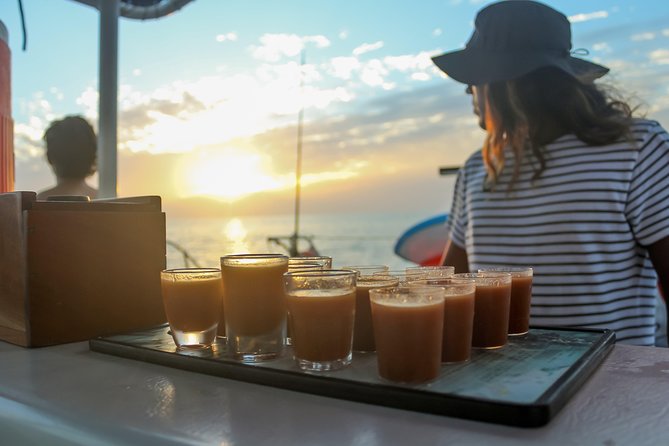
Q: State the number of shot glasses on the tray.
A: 13